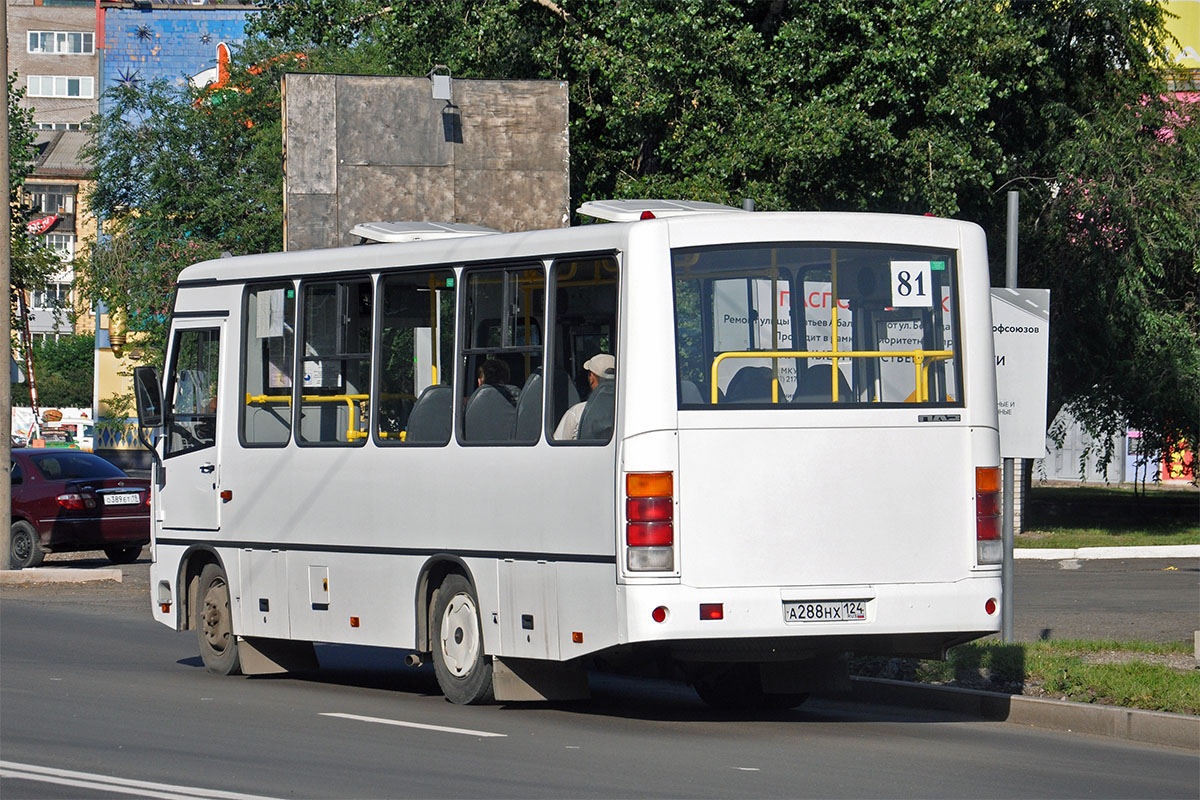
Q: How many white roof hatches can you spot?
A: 2